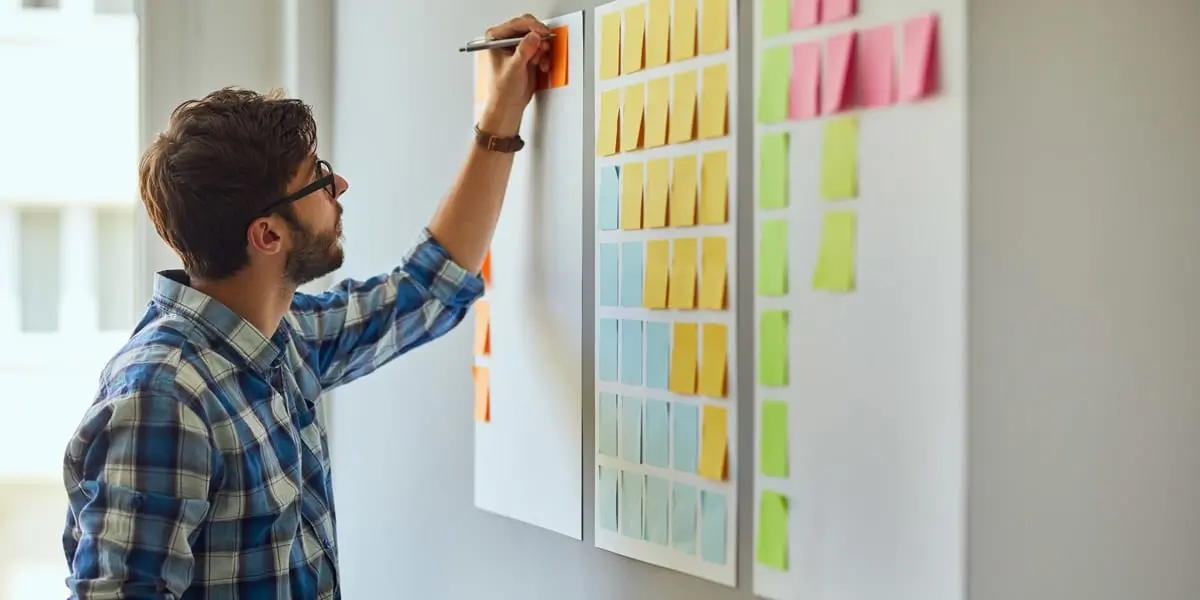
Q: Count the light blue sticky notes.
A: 15